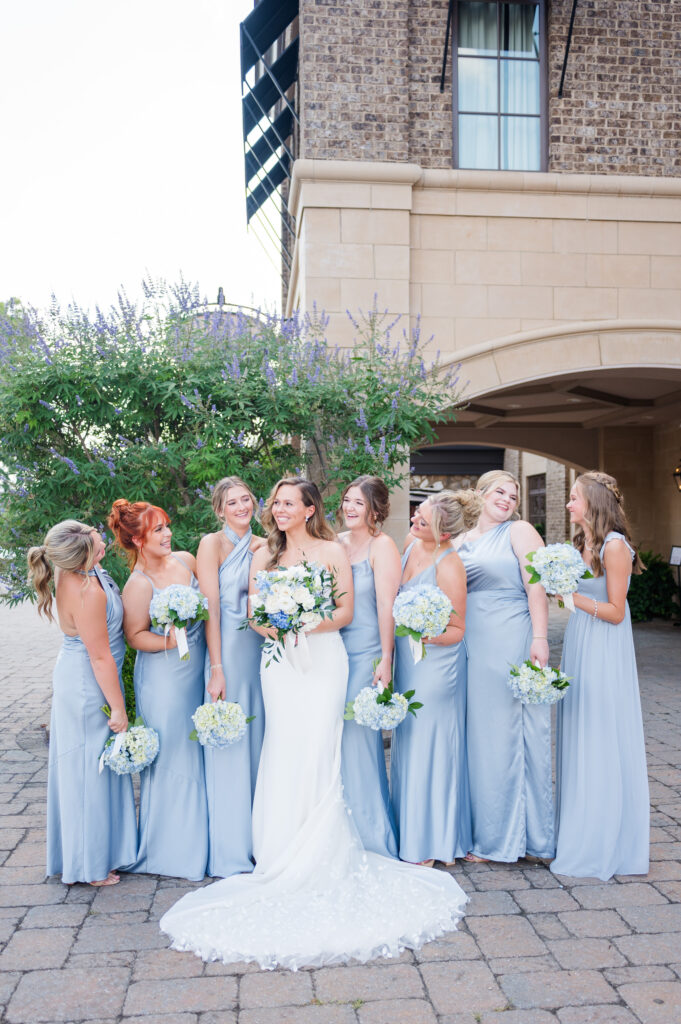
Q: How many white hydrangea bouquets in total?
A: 7